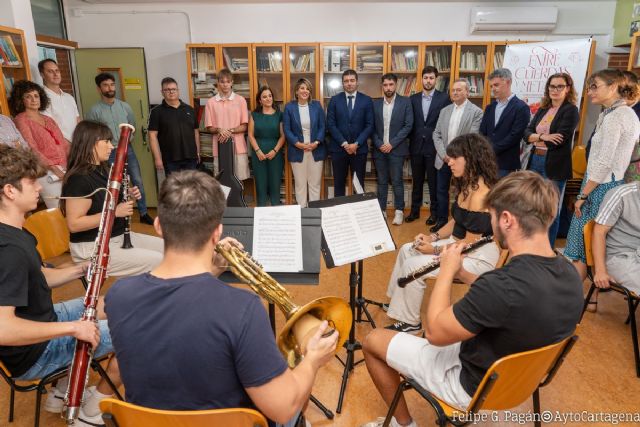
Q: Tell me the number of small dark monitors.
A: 0